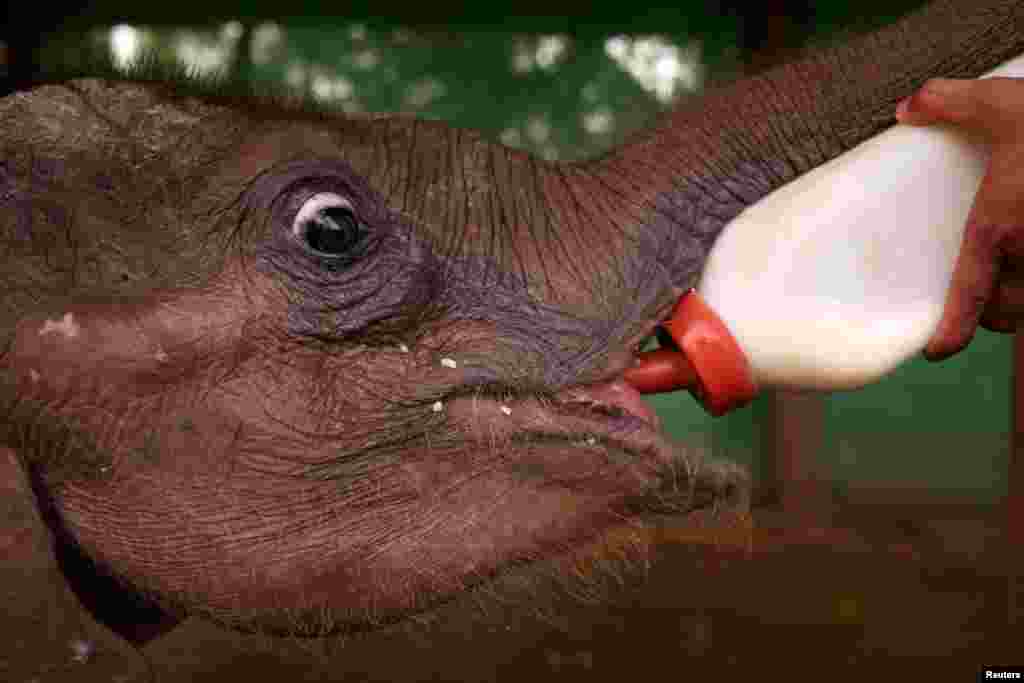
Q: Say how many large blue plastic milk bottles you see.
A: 0